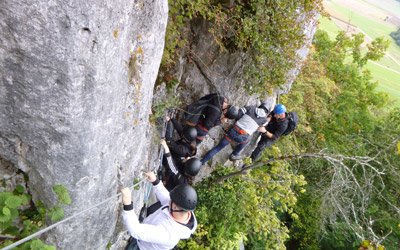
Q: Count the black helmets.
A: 4